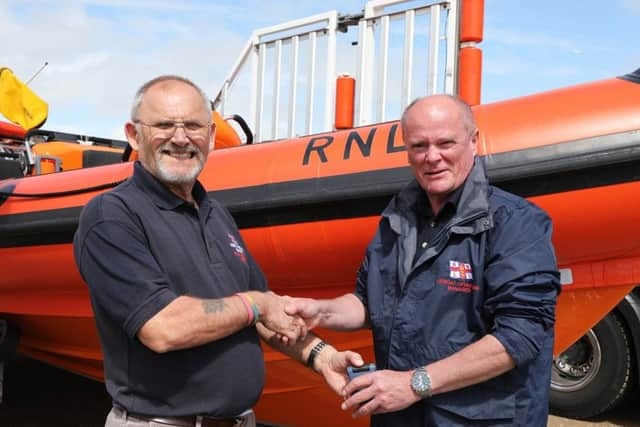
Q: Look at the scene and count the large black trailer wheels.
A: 1